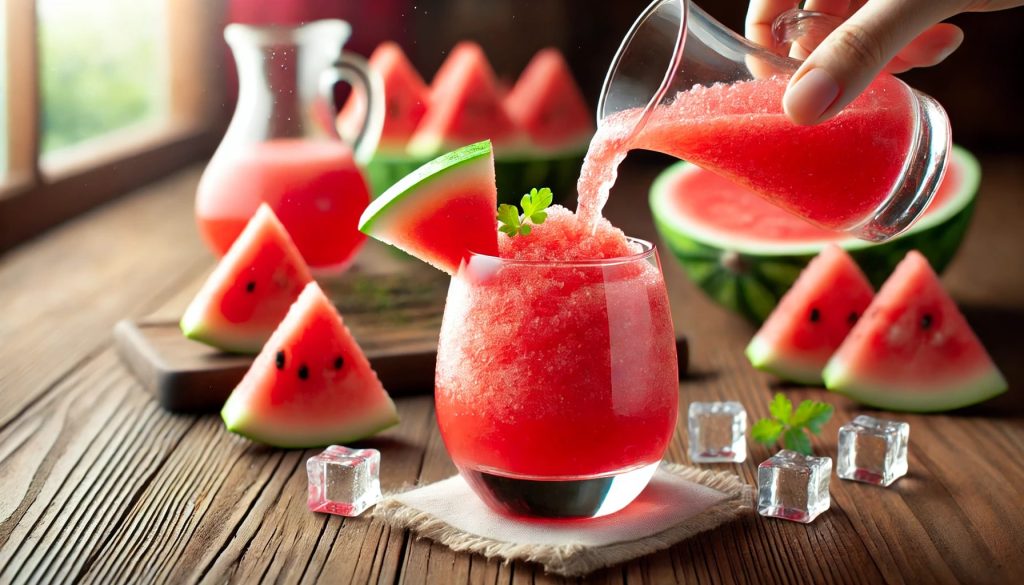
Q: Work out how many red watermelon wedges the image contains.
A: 8